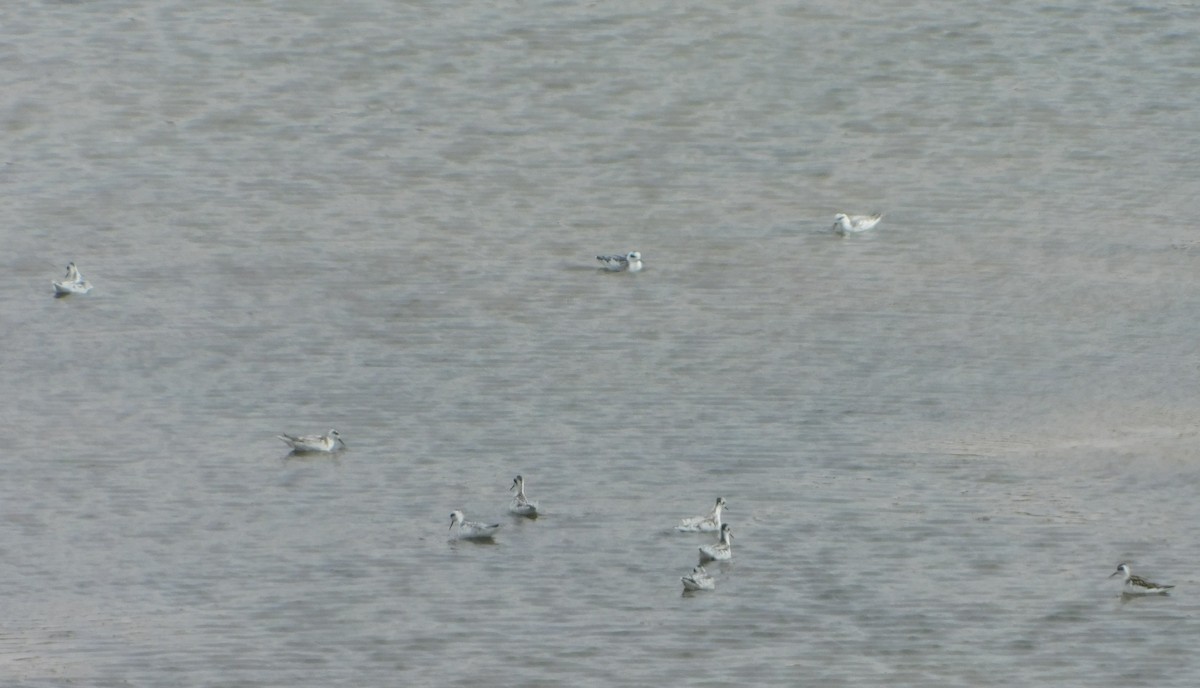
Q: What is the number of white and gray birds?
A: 10